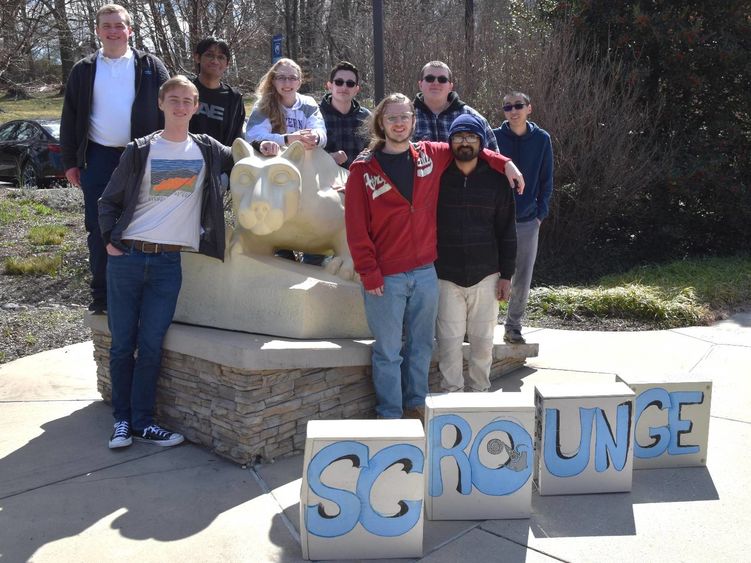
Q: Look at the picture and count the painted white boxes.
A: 4